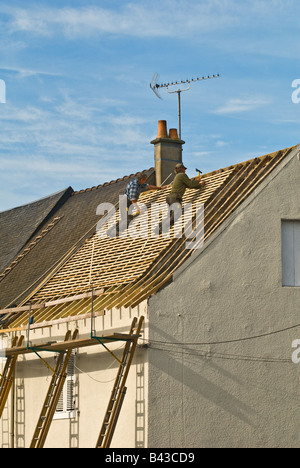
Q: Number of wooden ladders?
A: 3